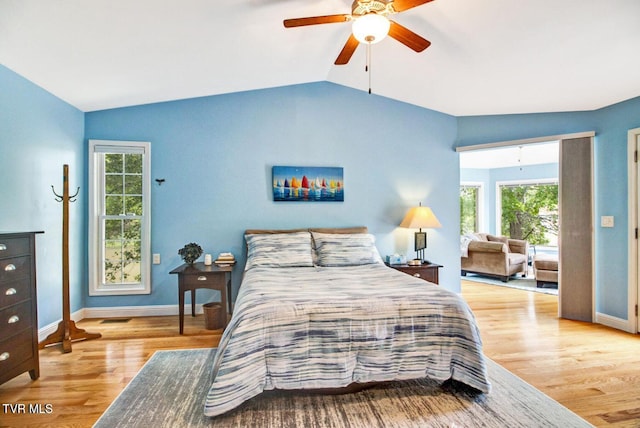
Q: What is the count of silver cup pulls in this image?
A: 7